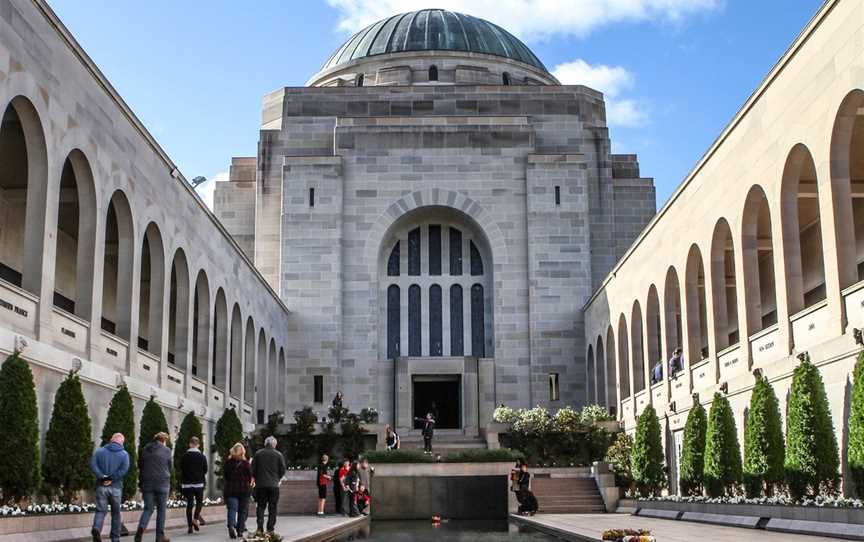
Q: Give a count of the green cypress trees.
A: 12